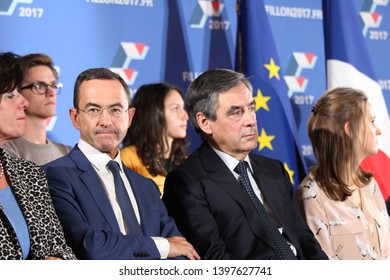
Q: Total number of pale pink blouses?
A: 1